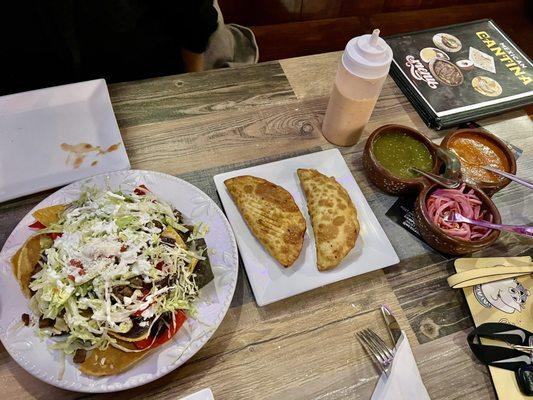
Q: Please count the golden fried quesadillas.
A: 2